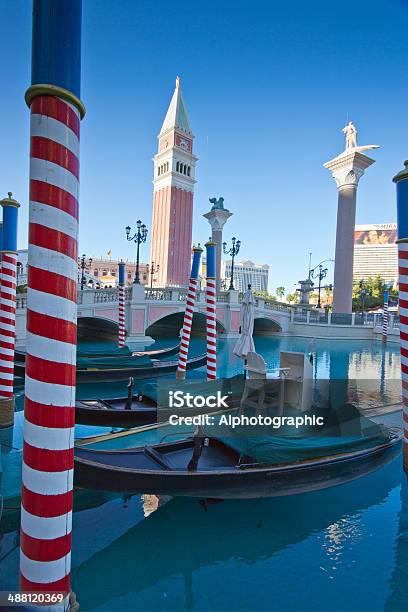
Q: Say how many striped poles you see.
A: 7